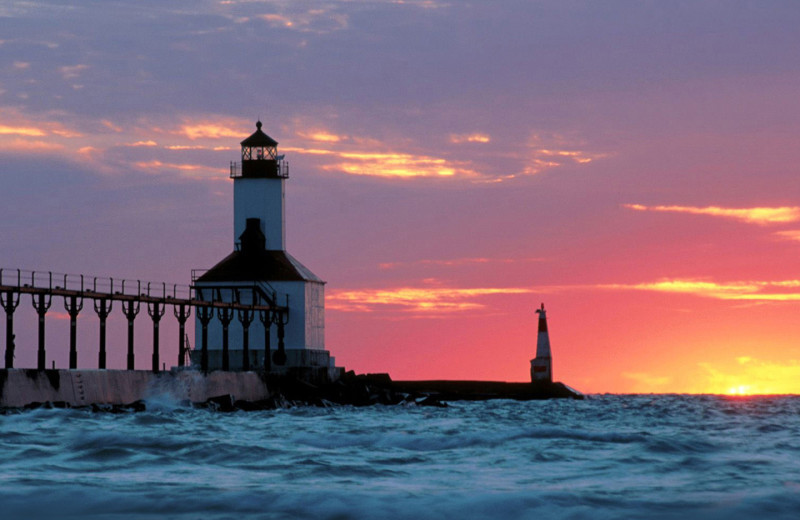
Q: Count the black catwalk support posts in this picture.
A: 12